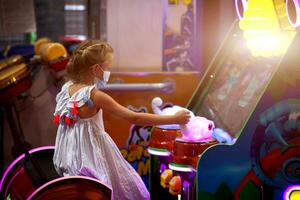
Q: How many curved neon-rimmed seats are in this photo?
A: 2